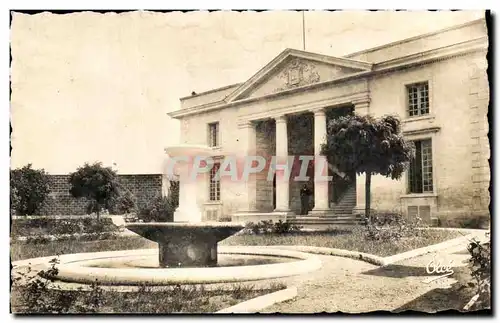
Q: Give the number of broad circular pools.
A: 1